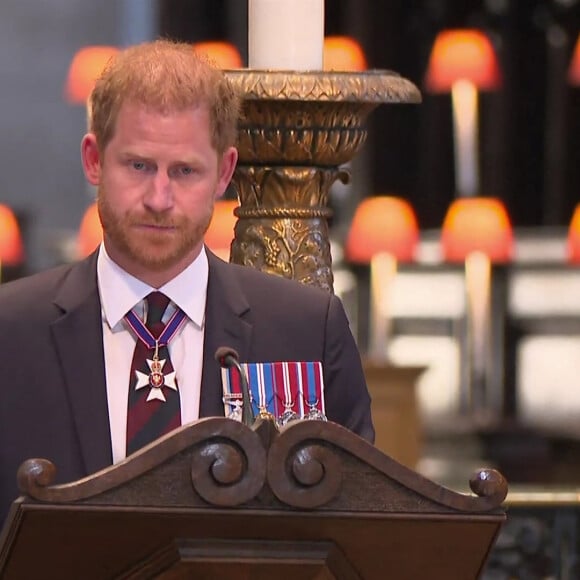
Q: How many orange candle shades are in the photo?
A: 11